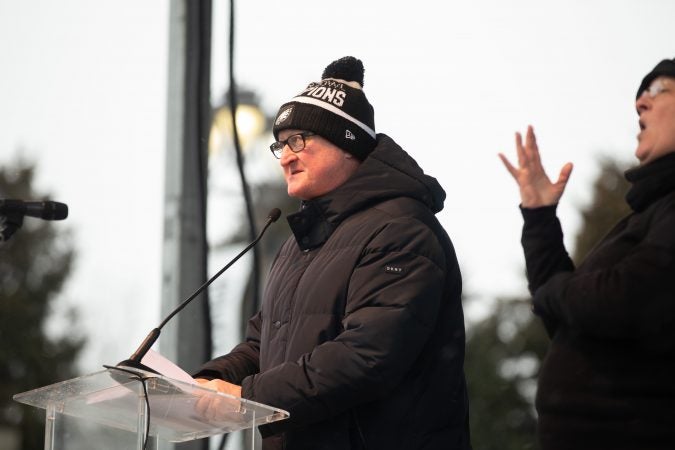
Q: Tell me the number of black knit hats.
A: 2